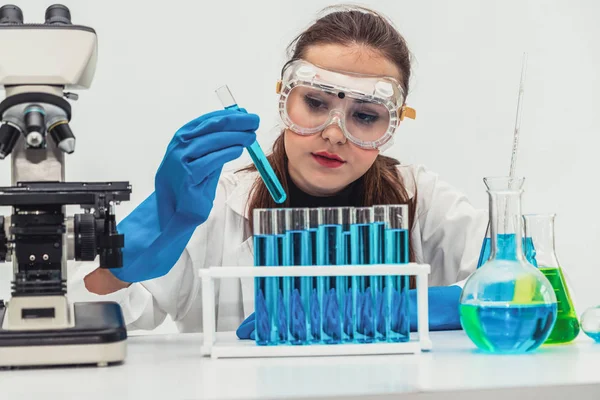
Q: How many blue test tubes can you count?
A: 10